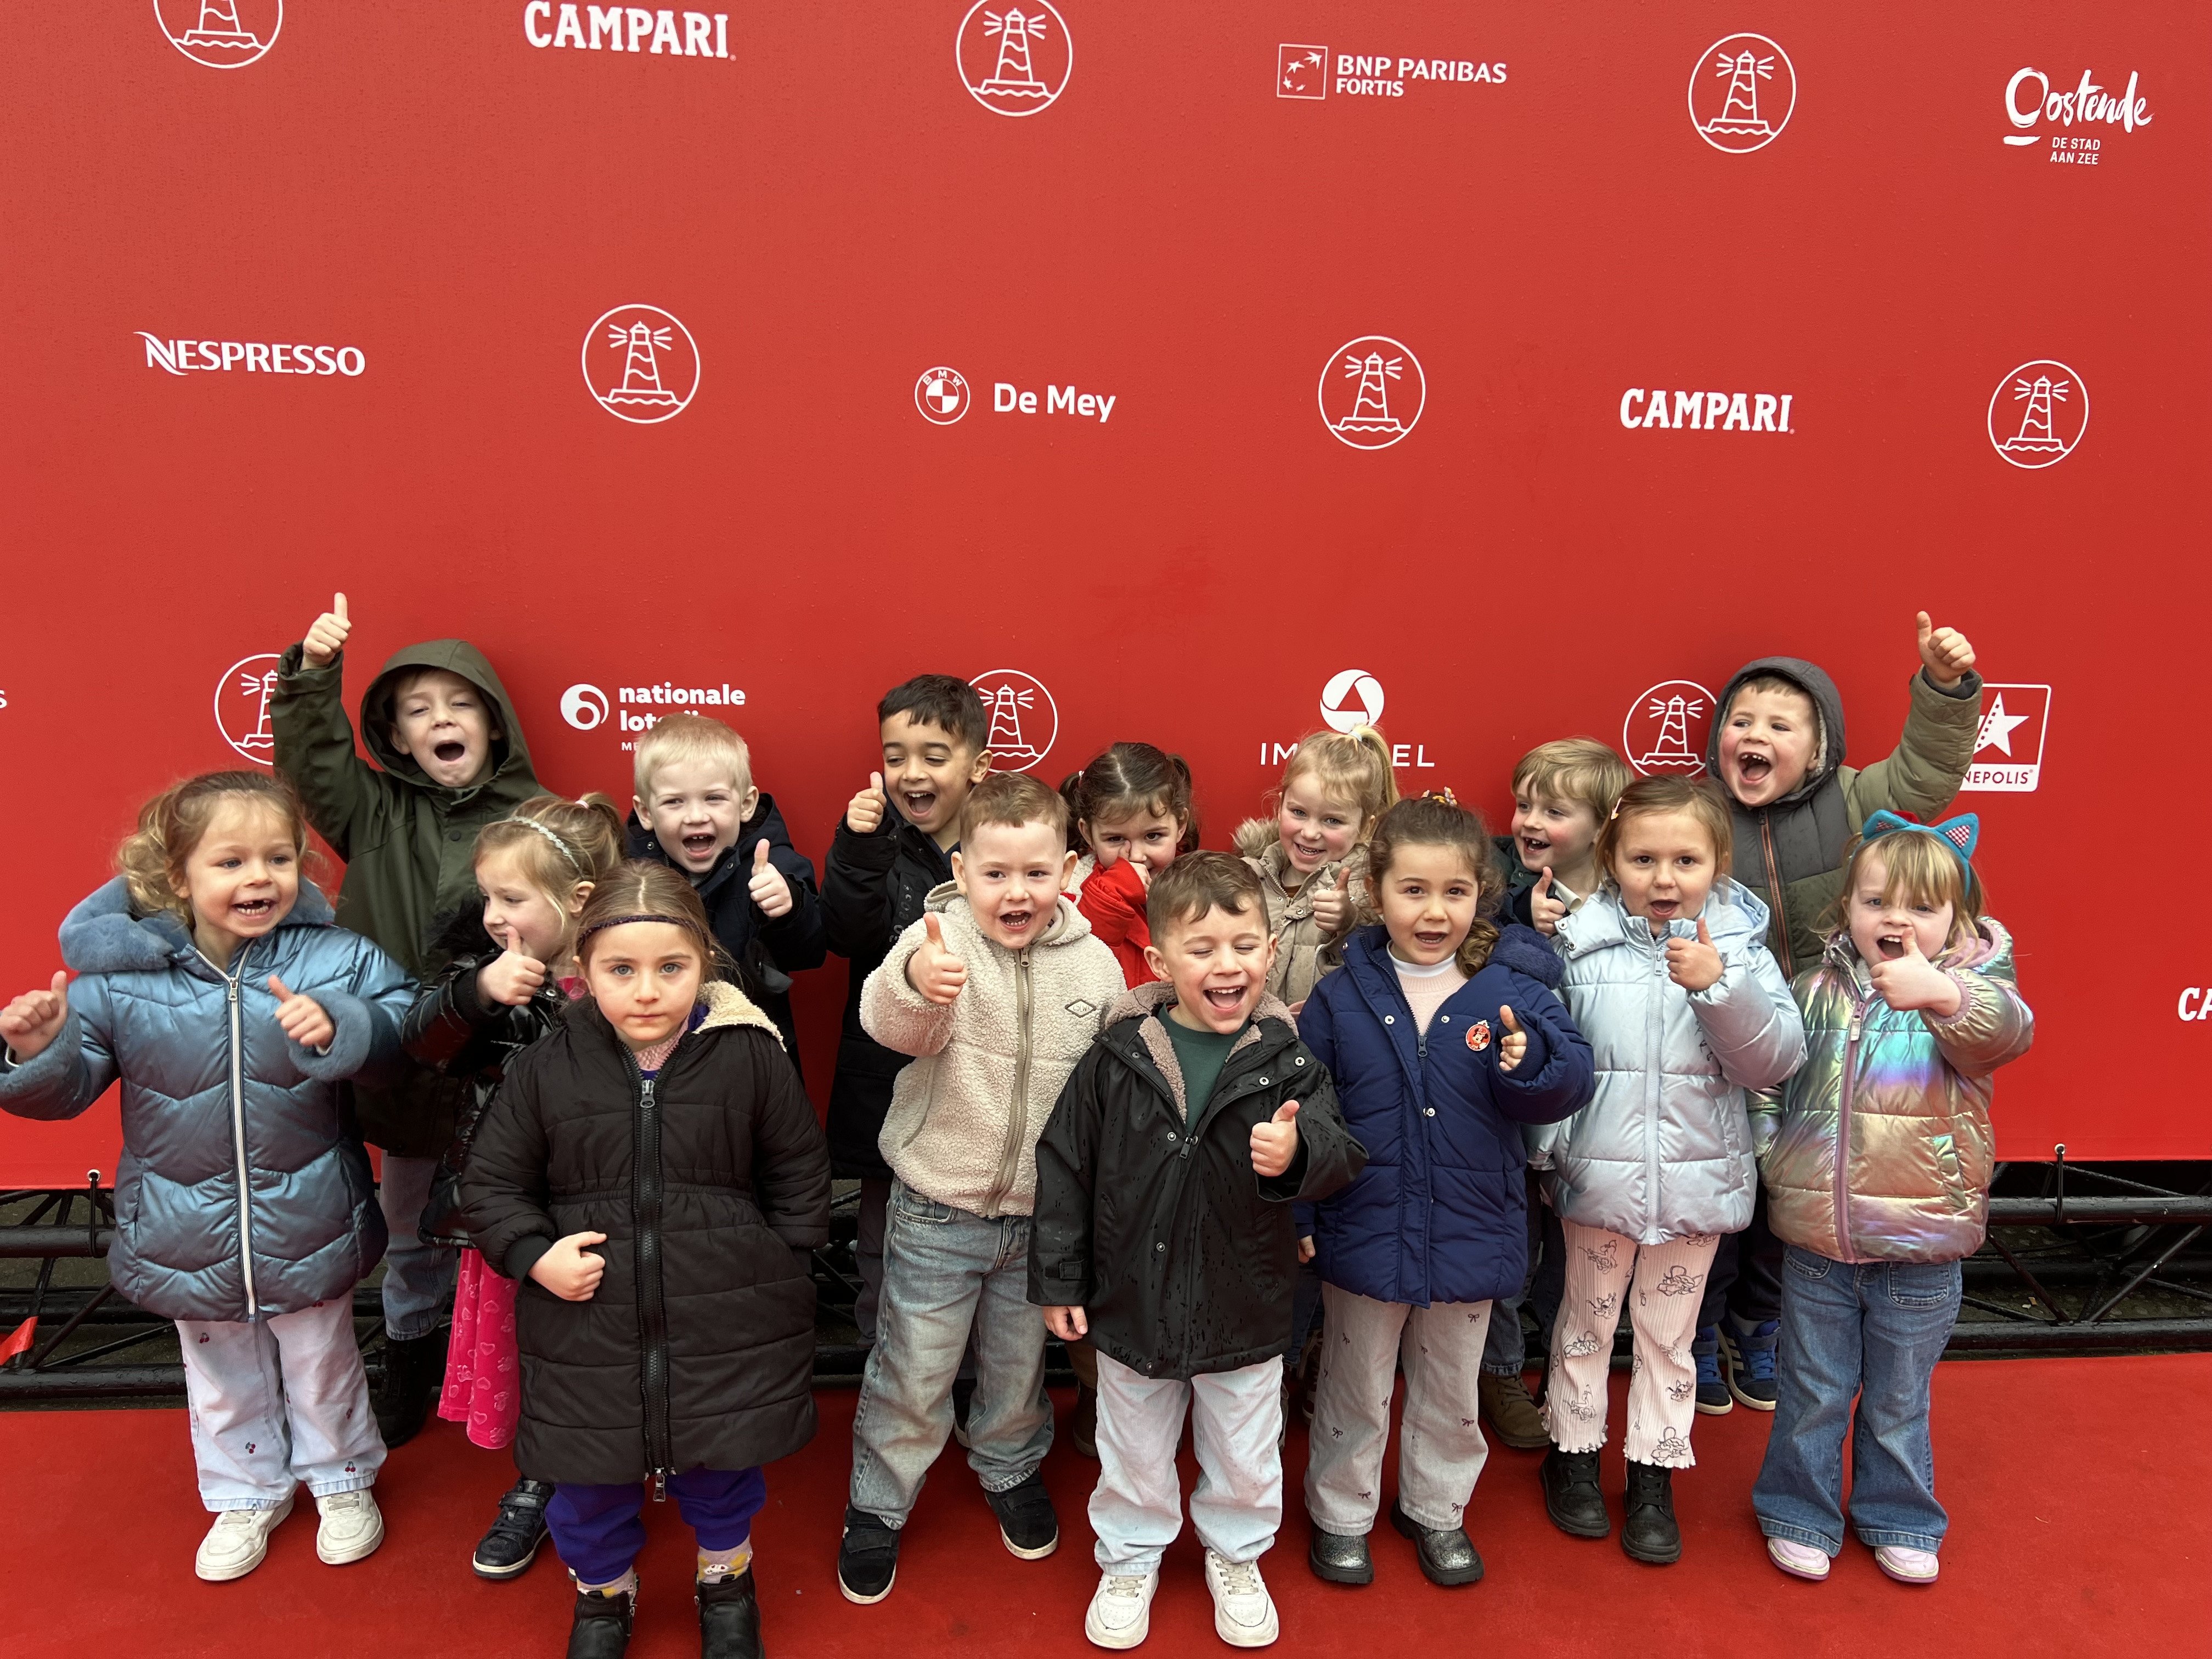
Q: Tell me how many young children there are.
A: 15